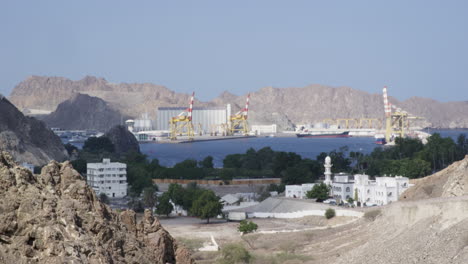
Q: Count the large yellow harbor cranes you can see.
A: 3